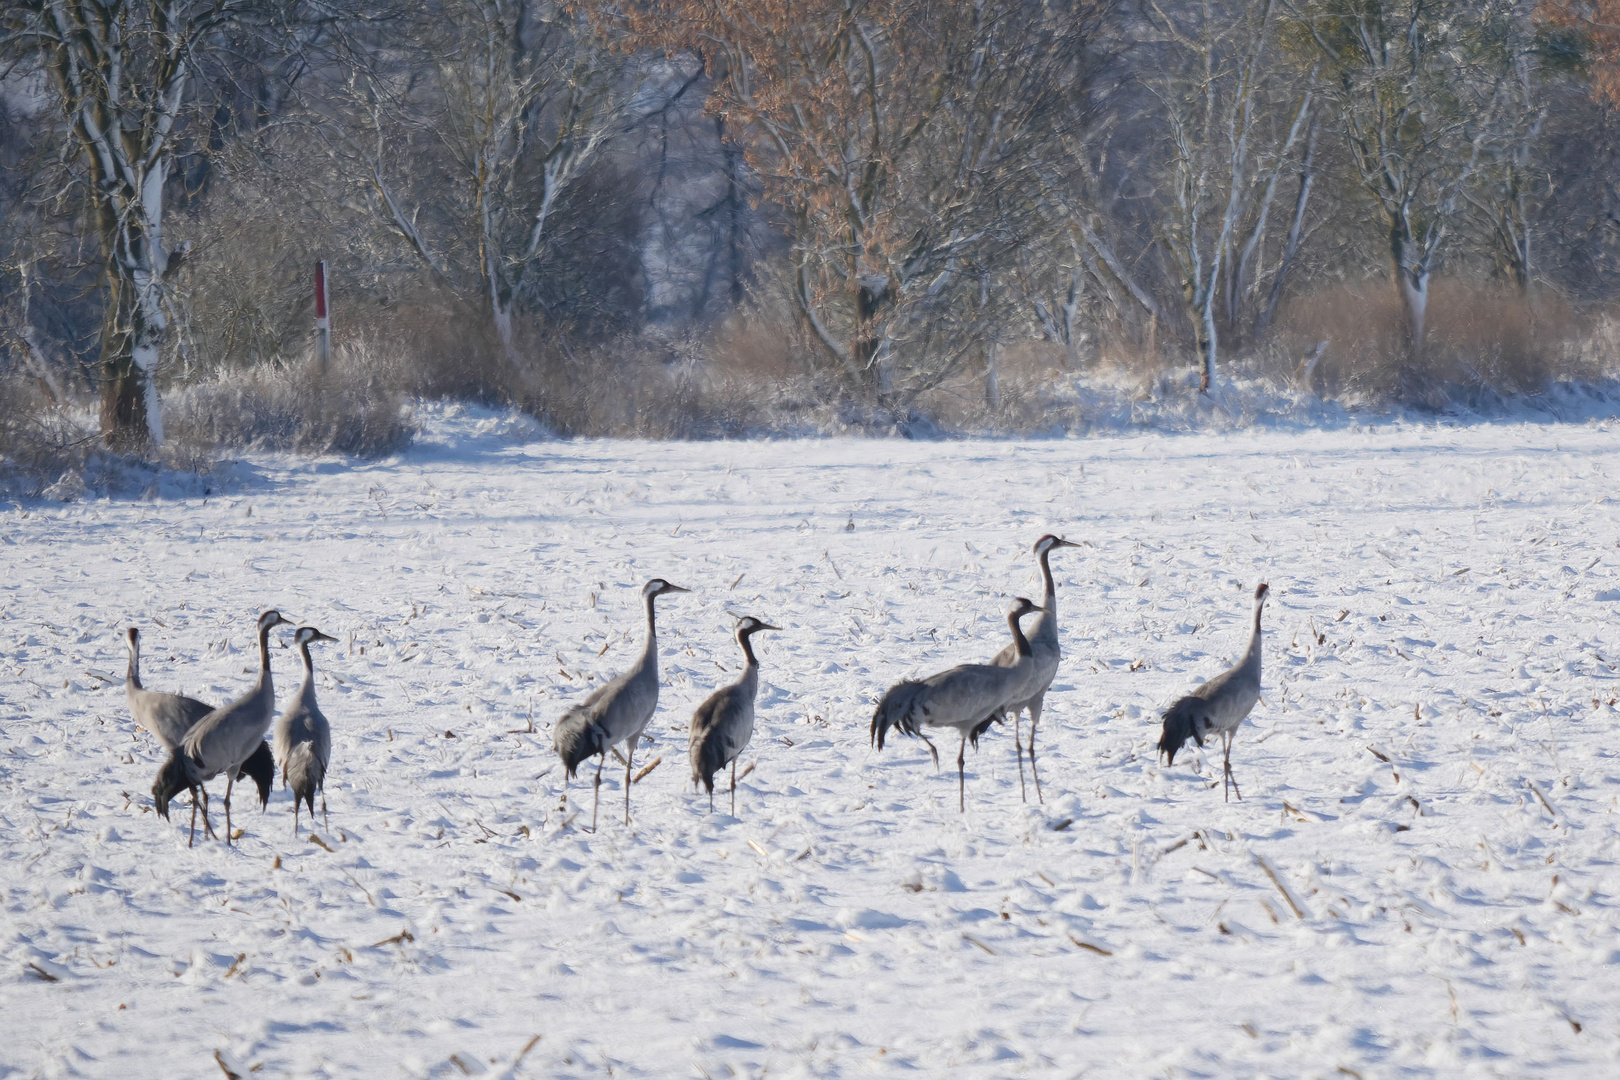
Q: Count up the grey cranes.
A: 8